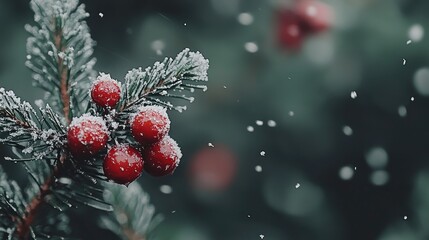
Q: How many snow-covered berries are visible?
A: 5